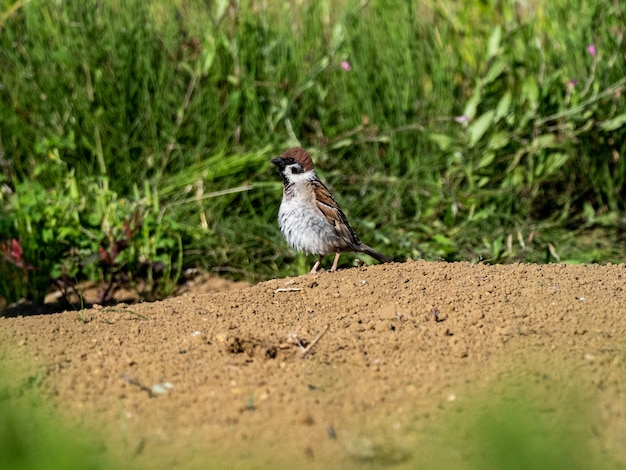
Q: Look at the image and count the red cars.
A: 0